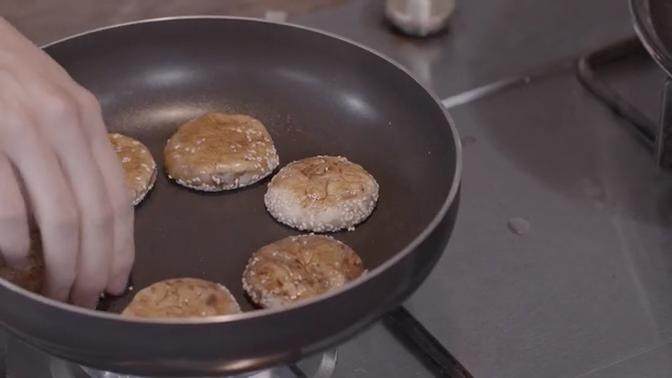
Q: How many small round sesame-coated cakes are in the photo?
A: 6